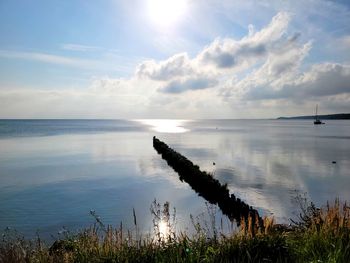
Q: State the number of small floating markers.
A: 2